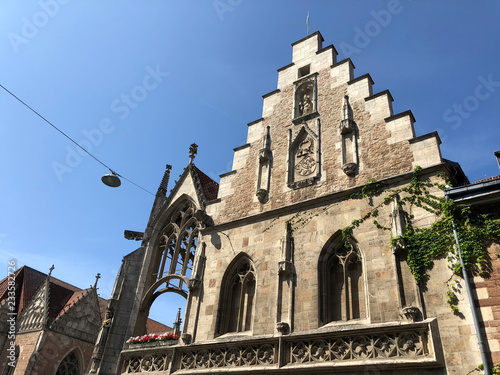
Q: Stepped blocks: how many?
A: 13